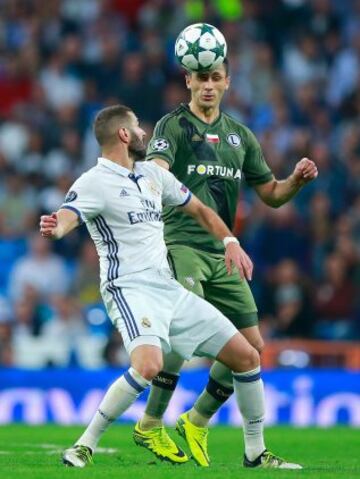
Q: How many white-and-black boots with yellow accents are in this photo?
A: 2